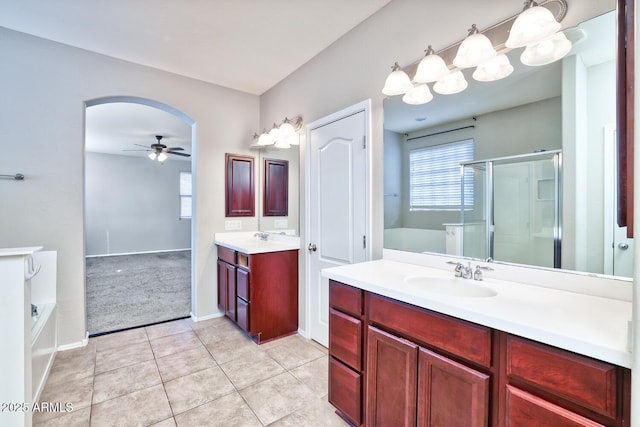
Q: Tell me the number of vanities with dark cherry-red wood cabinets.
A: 2